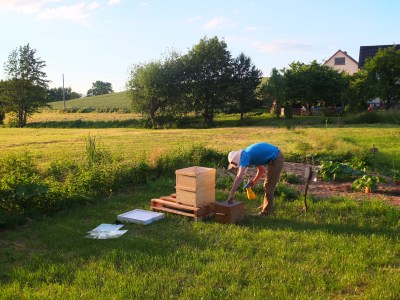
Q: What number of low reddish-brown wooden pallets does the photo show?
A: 1